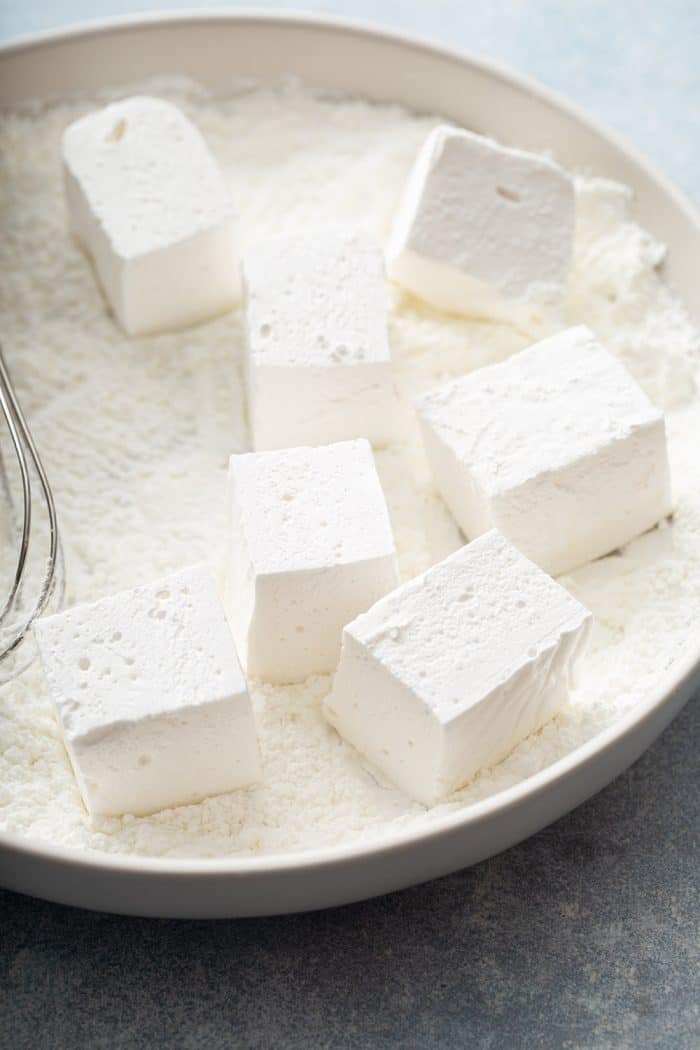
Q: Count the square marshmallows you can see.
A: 7